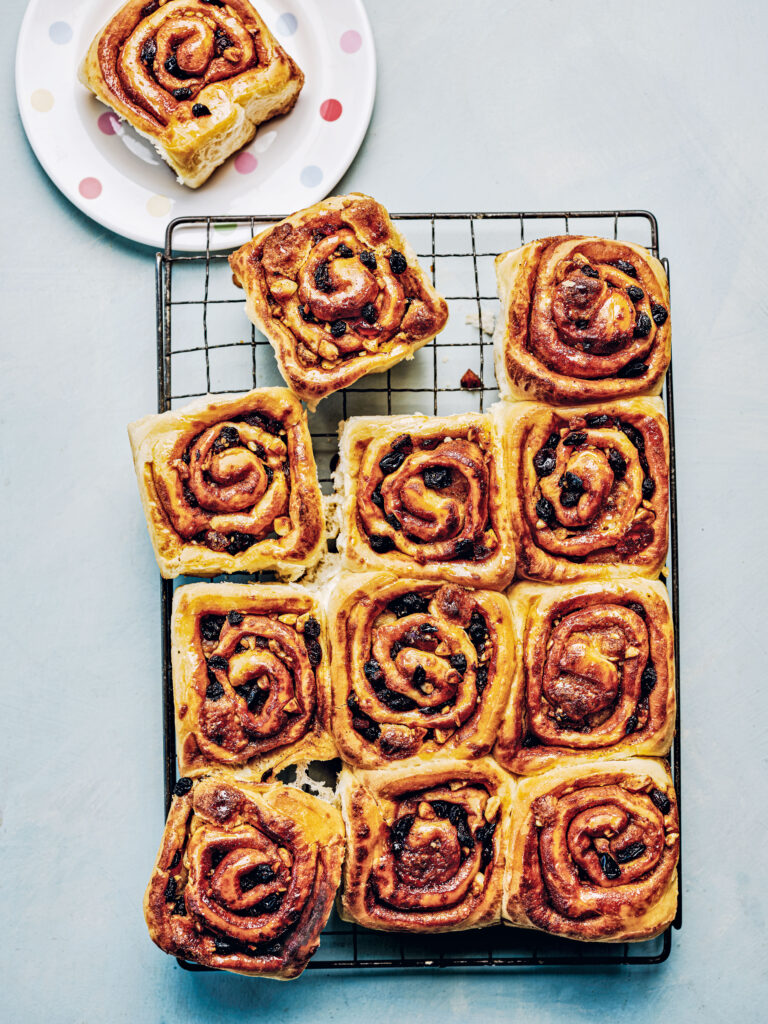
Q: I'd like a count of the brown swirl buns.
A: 12